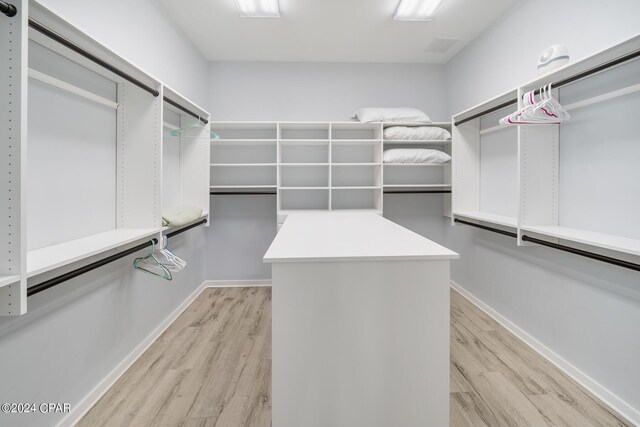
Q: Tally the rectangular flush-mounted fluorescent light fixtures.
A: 2